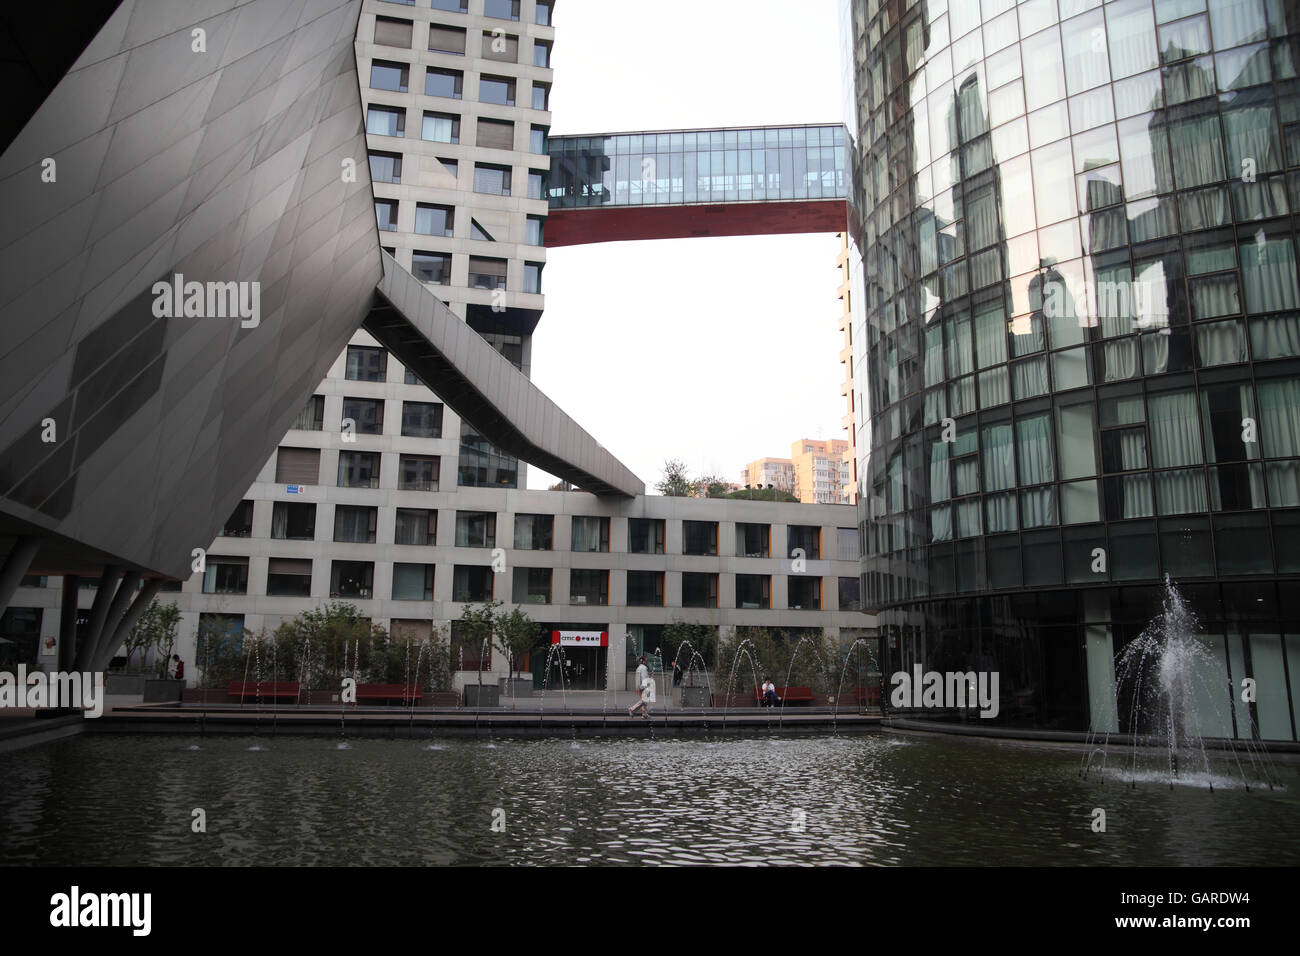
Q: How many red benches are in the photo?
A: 4